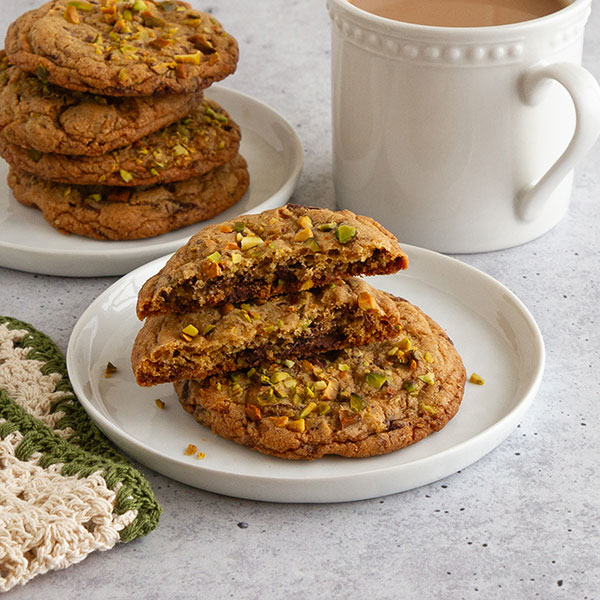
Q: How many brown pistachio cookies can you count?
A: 6